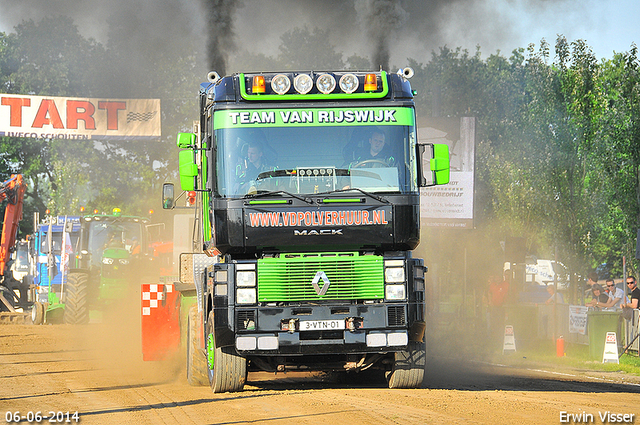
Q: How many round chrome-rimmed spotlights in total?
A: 4